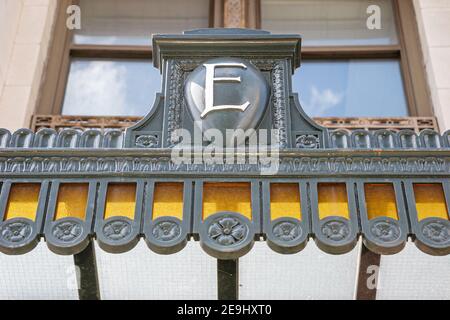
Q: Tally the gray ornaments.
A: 9